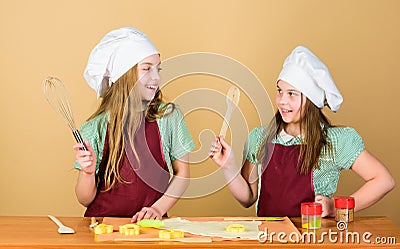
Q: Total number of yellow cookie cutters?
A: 4